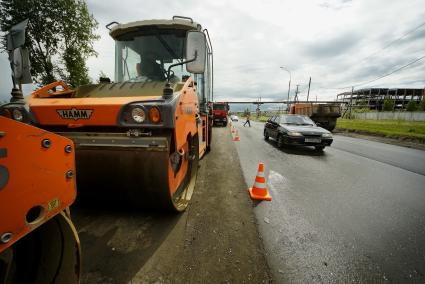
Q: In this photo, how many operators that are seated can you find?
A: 1